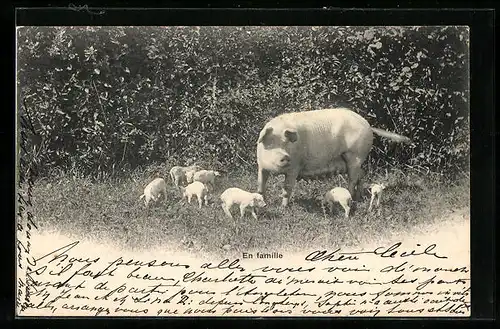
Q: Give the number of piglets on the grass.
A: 7